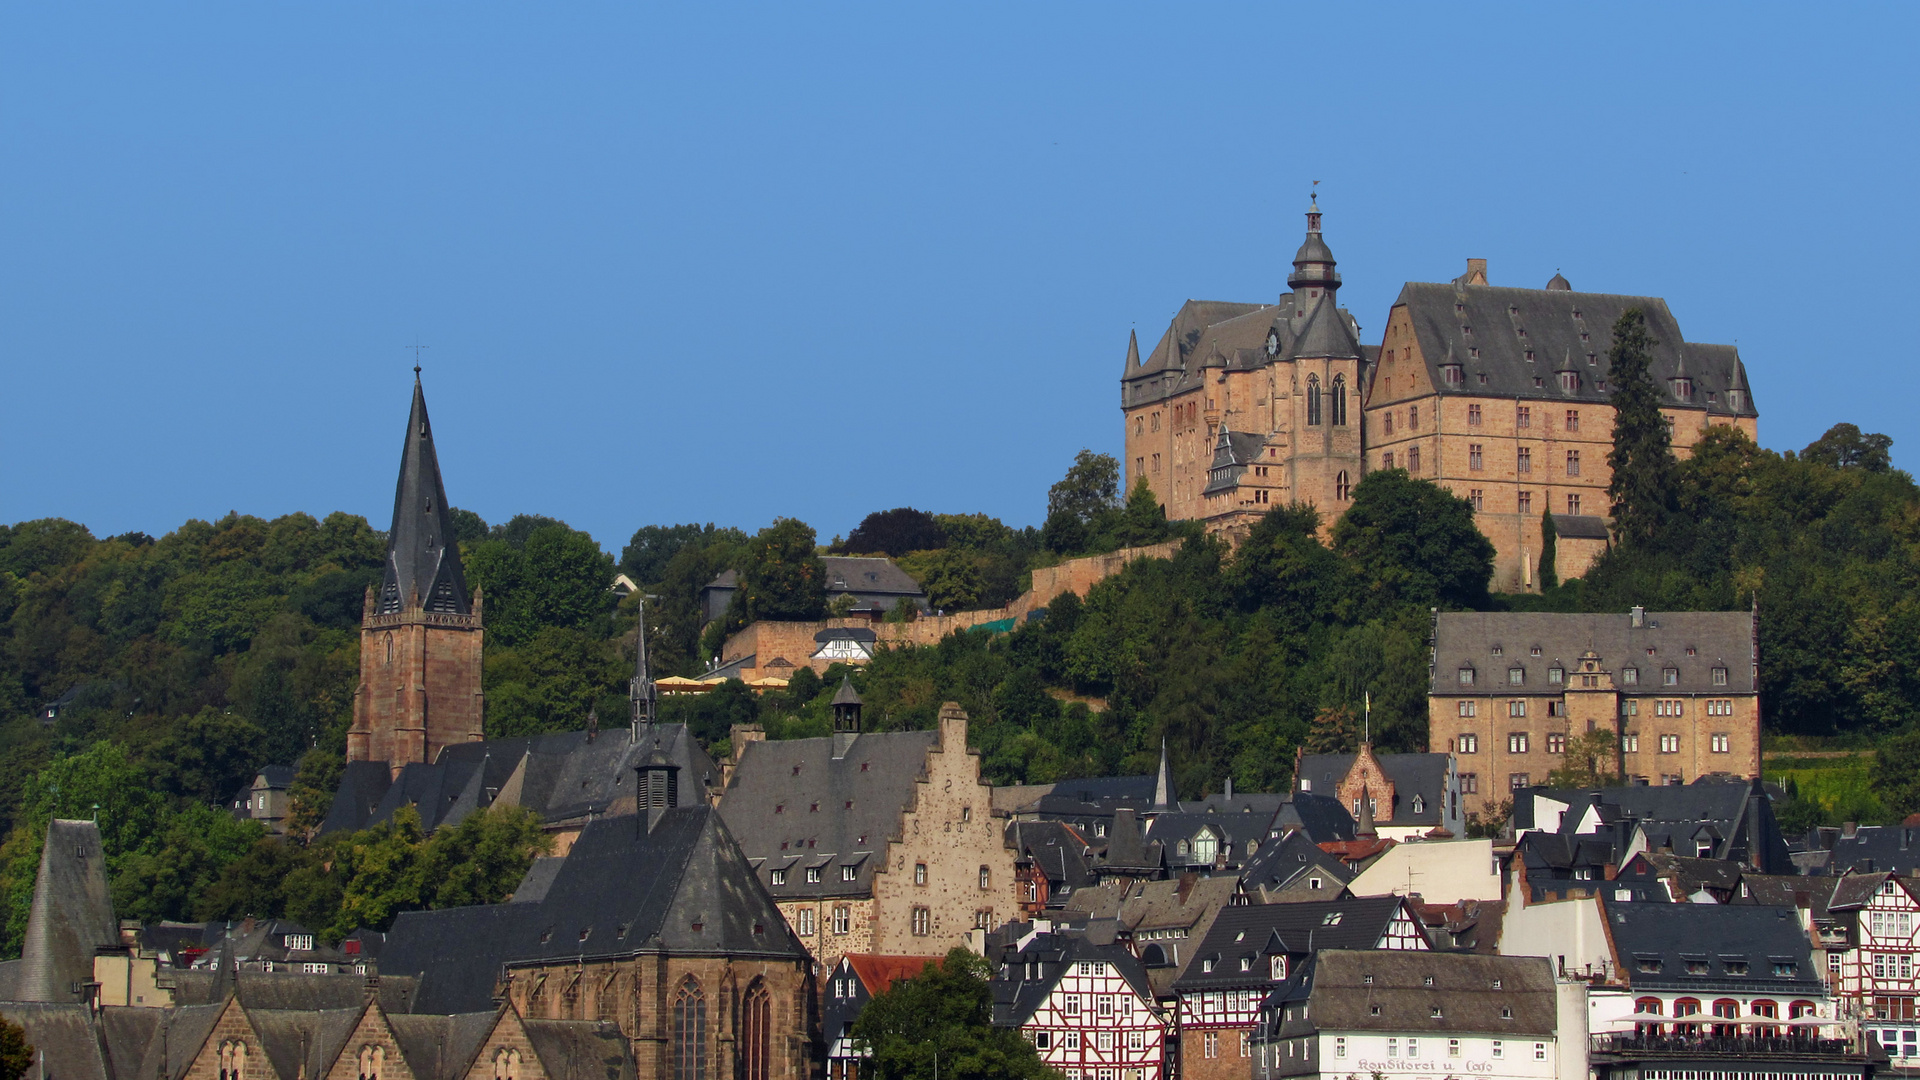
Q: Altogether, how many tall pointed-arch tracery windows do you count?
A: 4